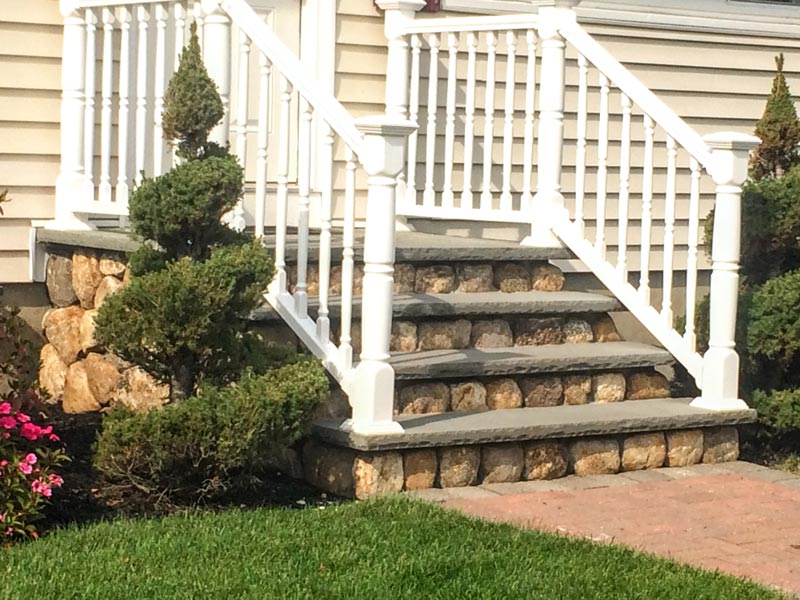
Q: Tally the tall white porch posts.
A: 6